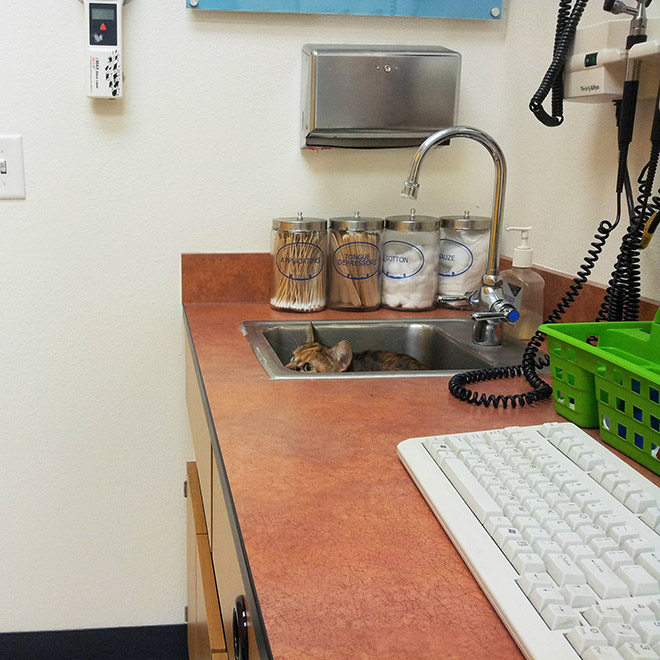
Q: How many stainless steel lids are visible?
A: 4